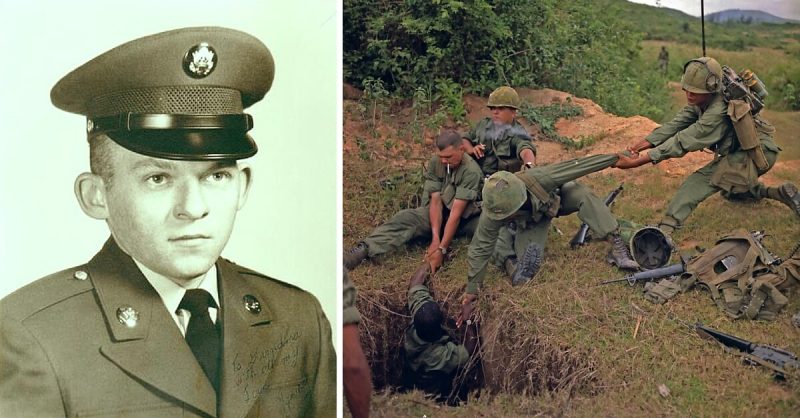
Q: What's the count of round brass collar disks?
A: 2